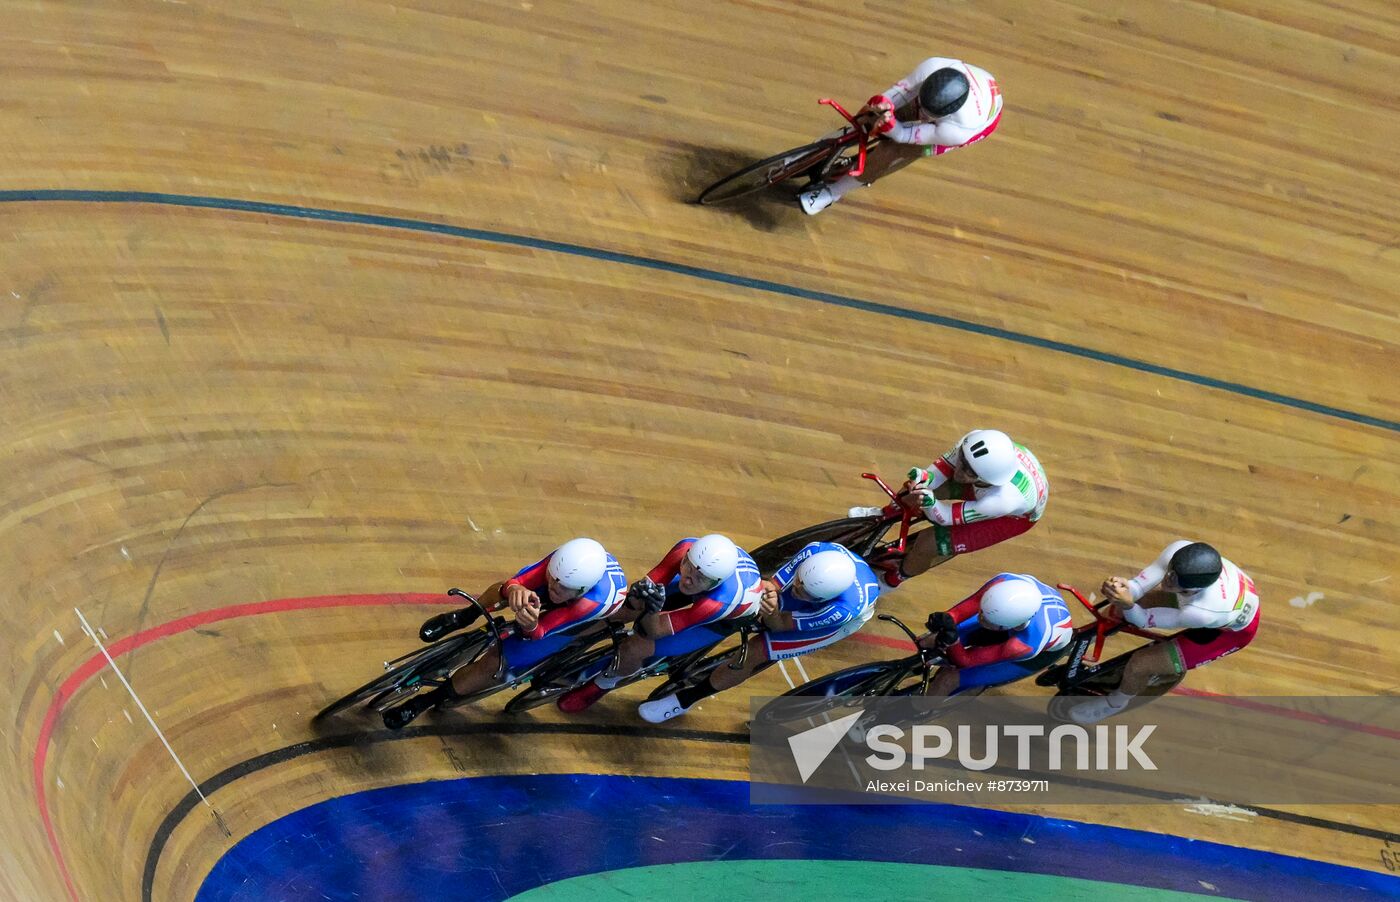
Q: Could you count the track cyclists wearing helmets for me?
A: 7